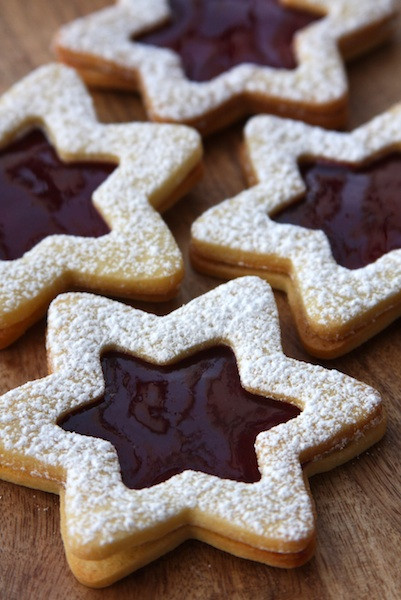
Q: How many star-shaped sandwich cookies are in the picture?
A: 4